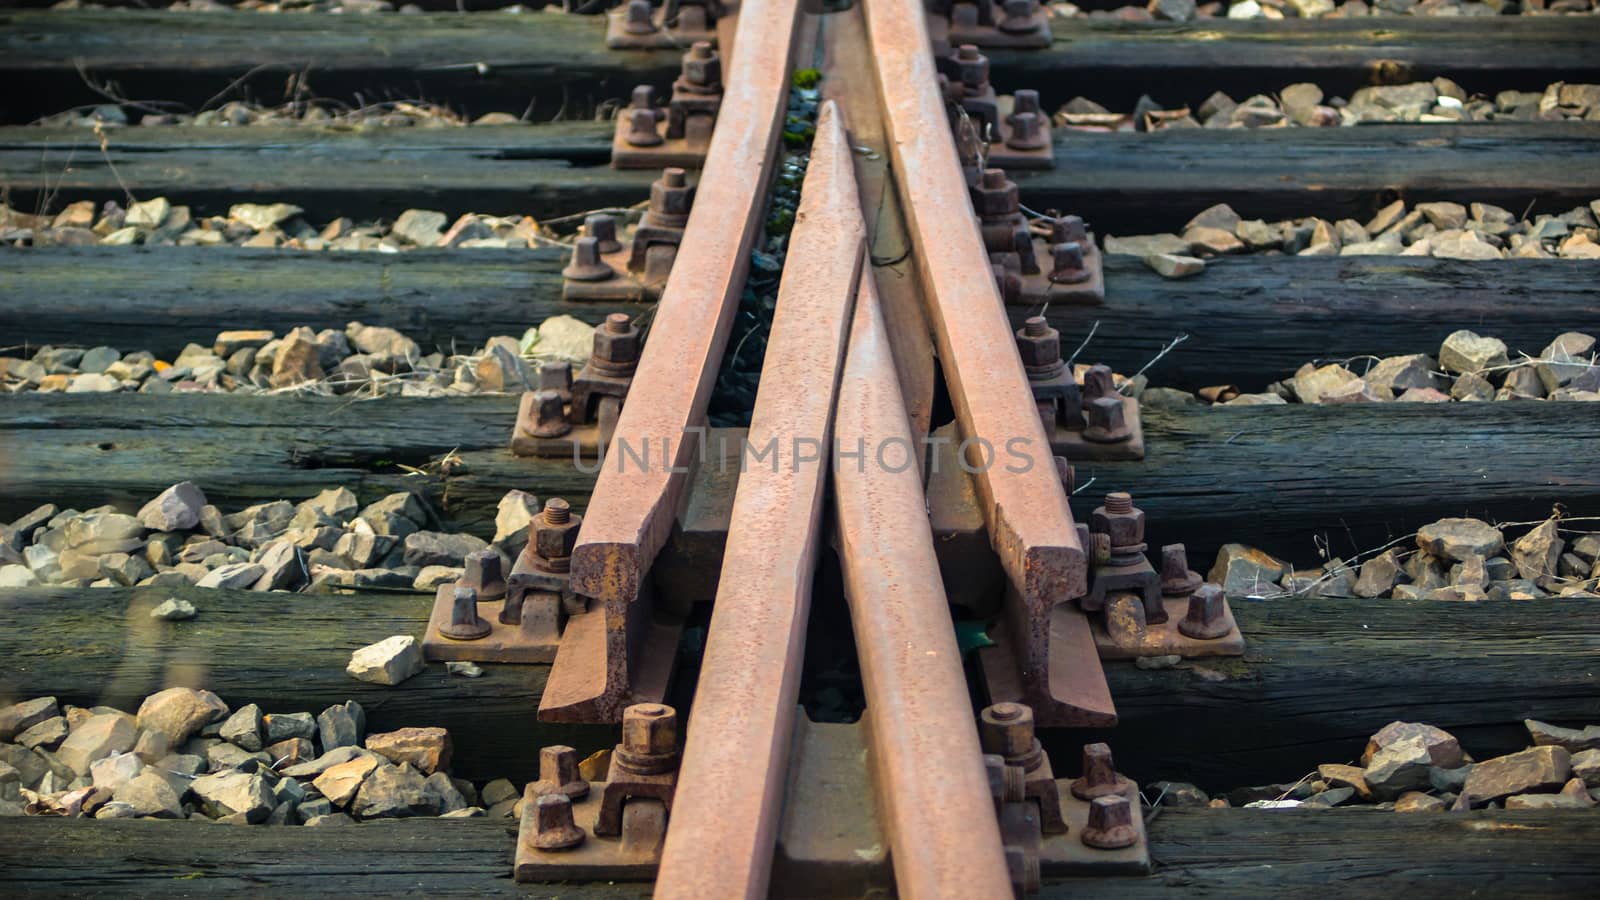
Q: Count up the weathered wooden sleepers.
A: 6